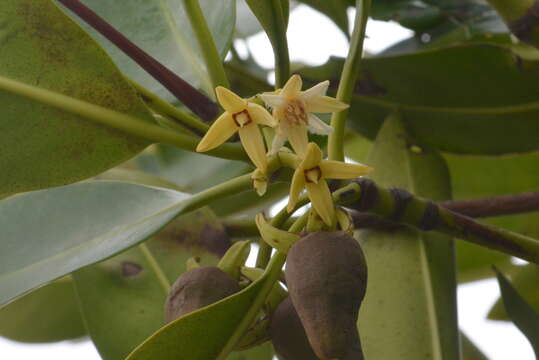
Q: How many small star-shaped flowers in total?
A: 3